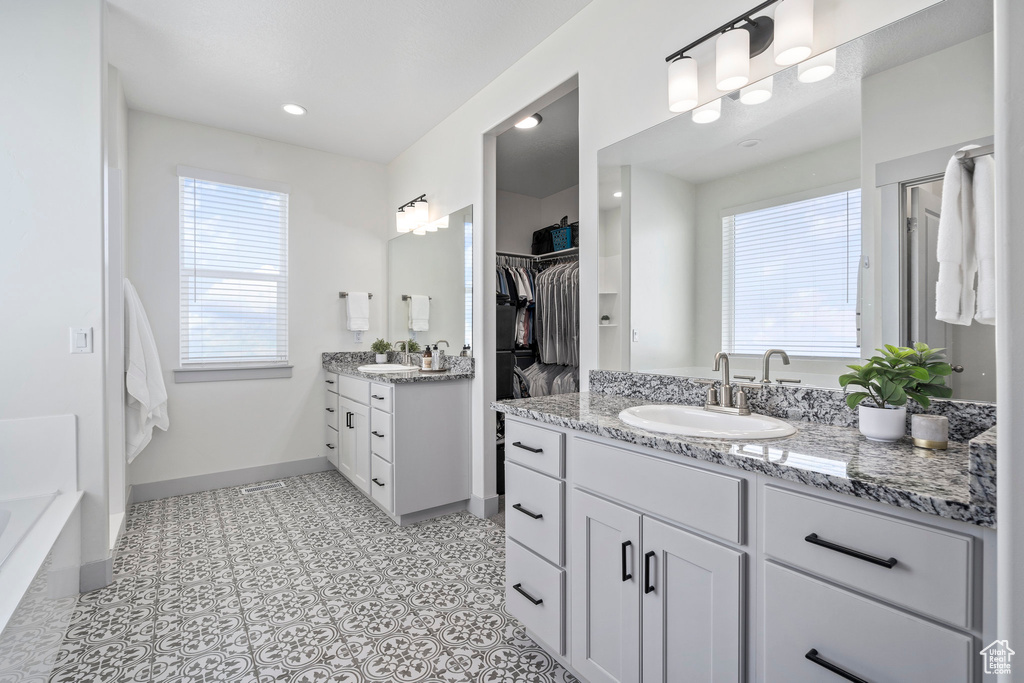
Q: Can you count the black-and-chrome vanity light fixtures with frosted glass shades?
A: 2